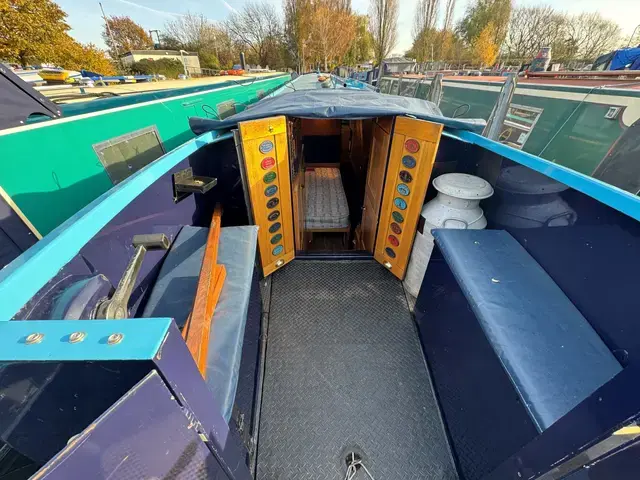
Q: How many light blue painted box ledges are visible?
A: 1